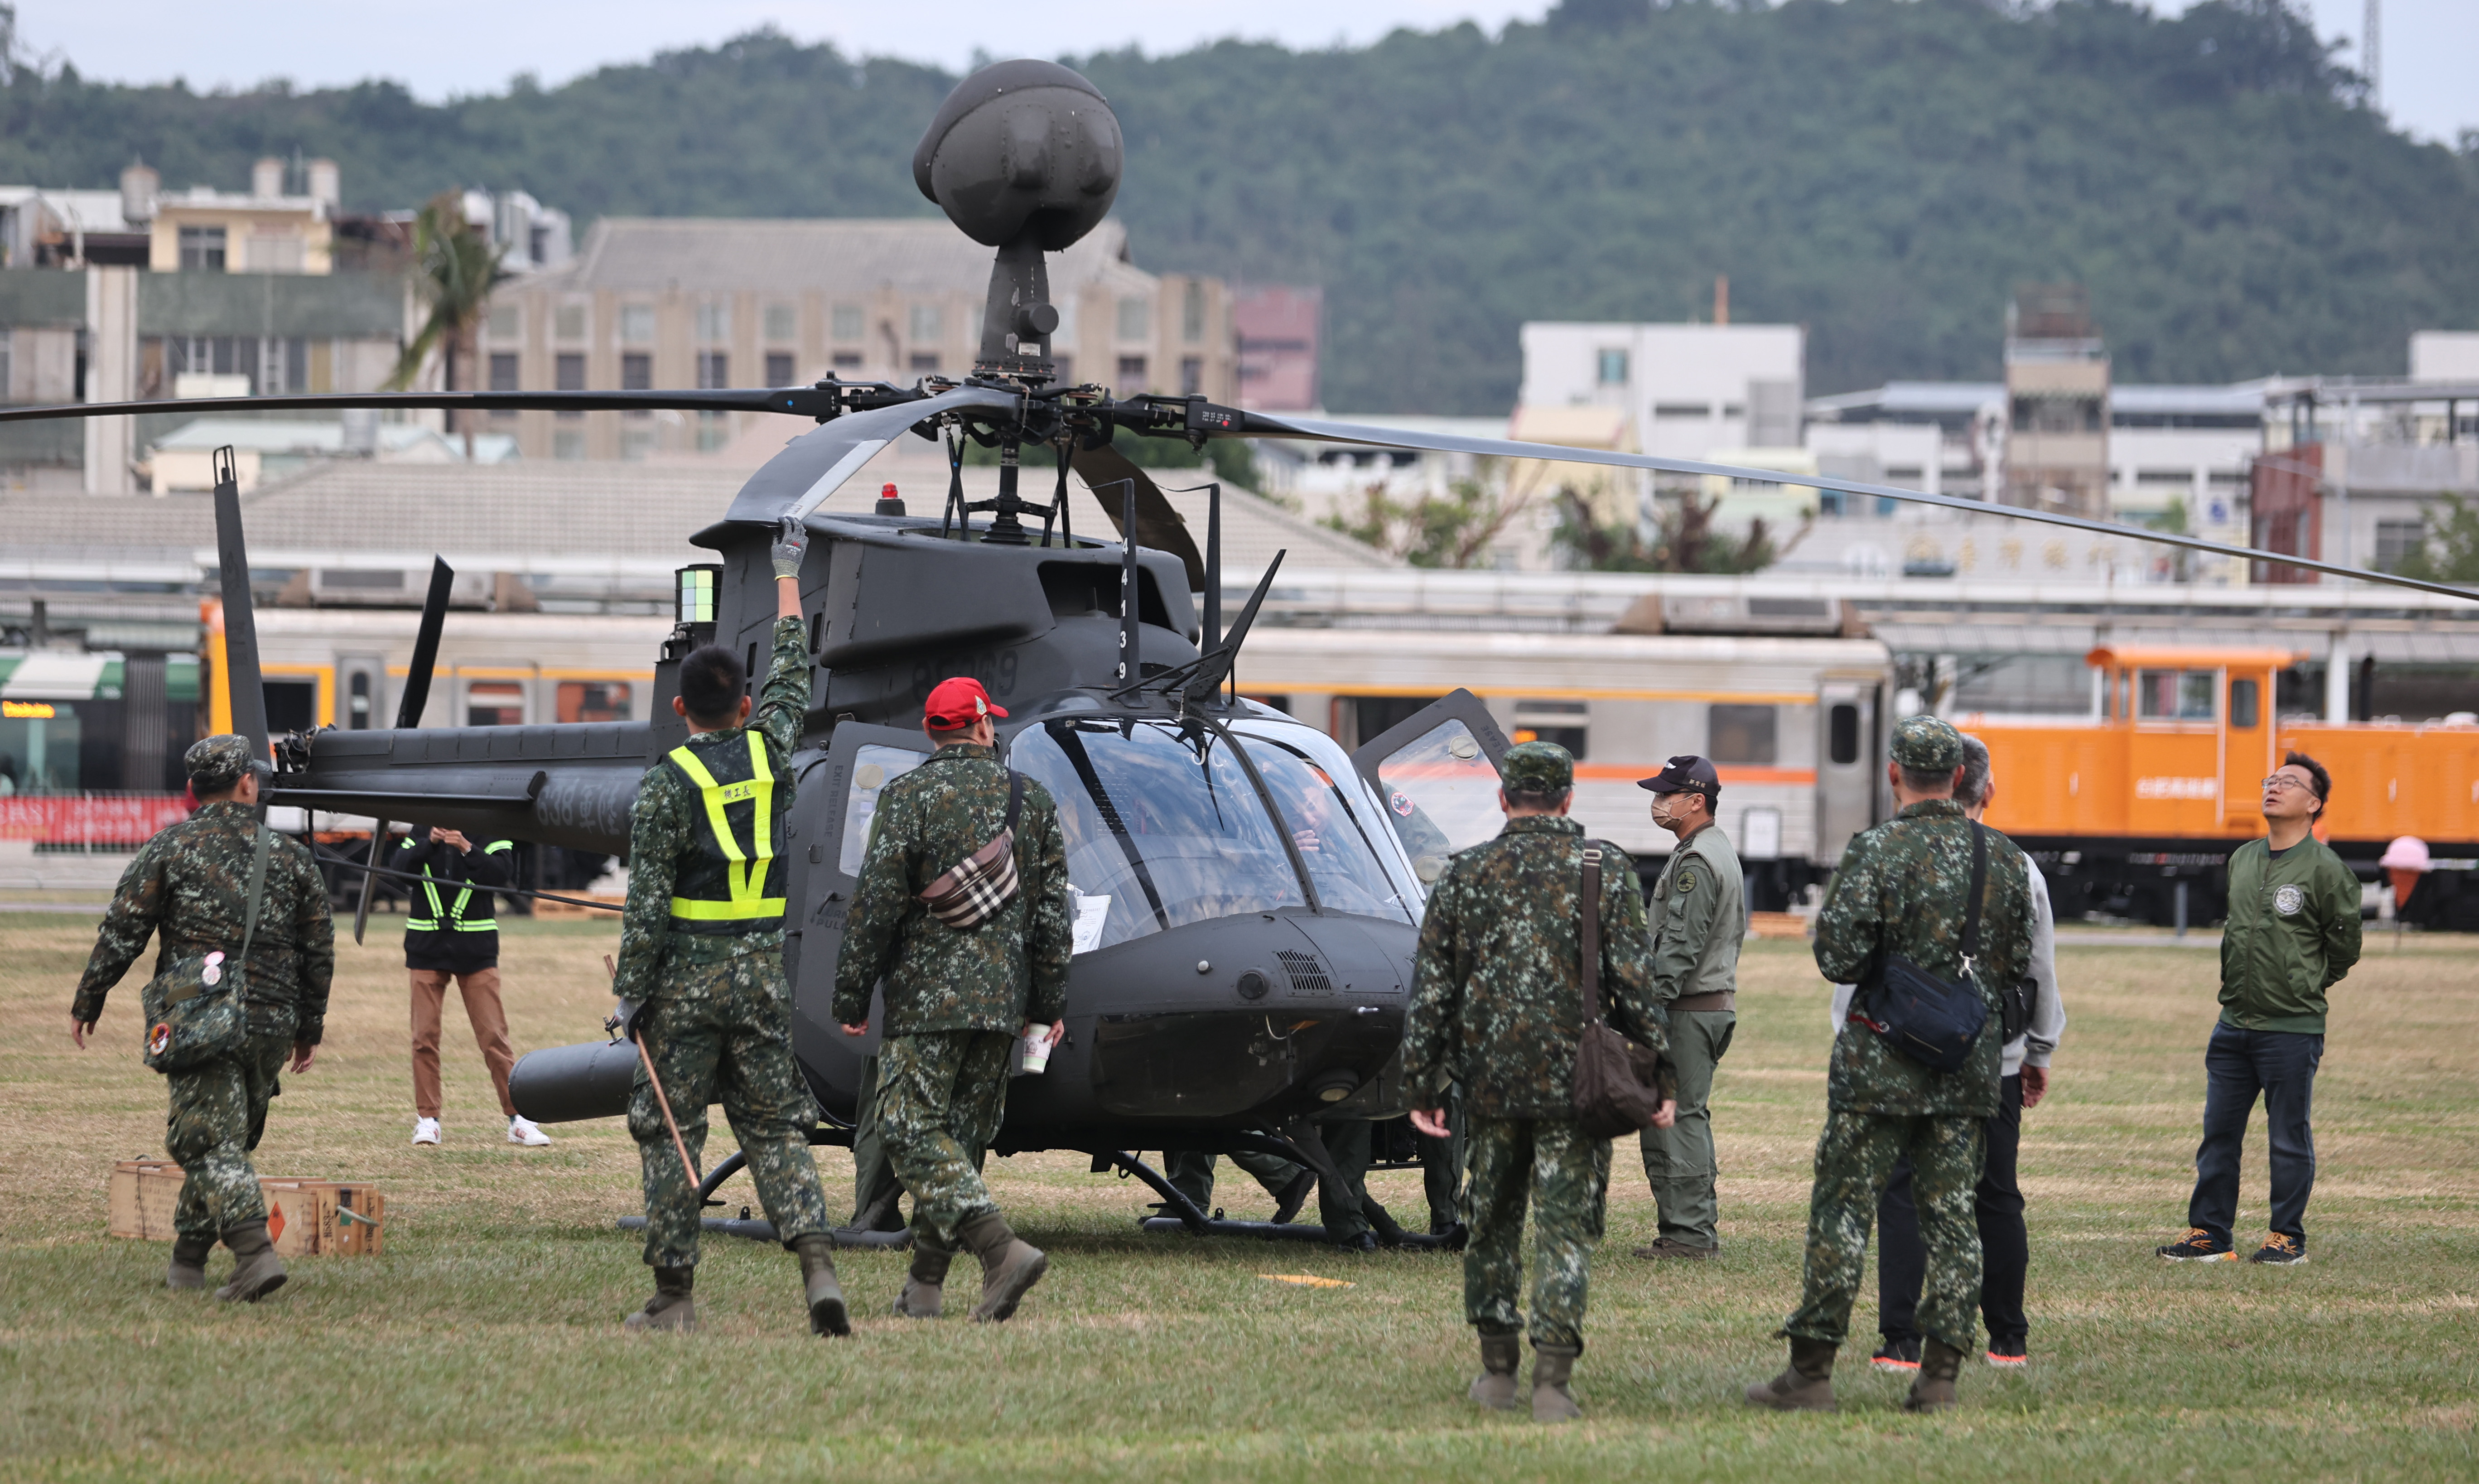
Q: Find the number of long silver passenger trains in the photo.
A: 1